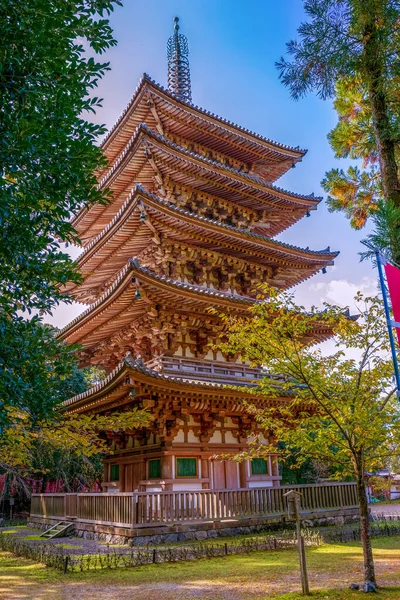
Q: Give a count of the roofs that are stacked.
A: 5